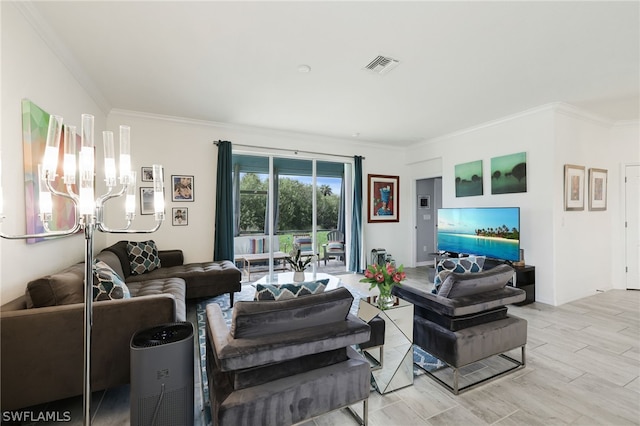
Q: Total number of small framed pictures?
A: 4